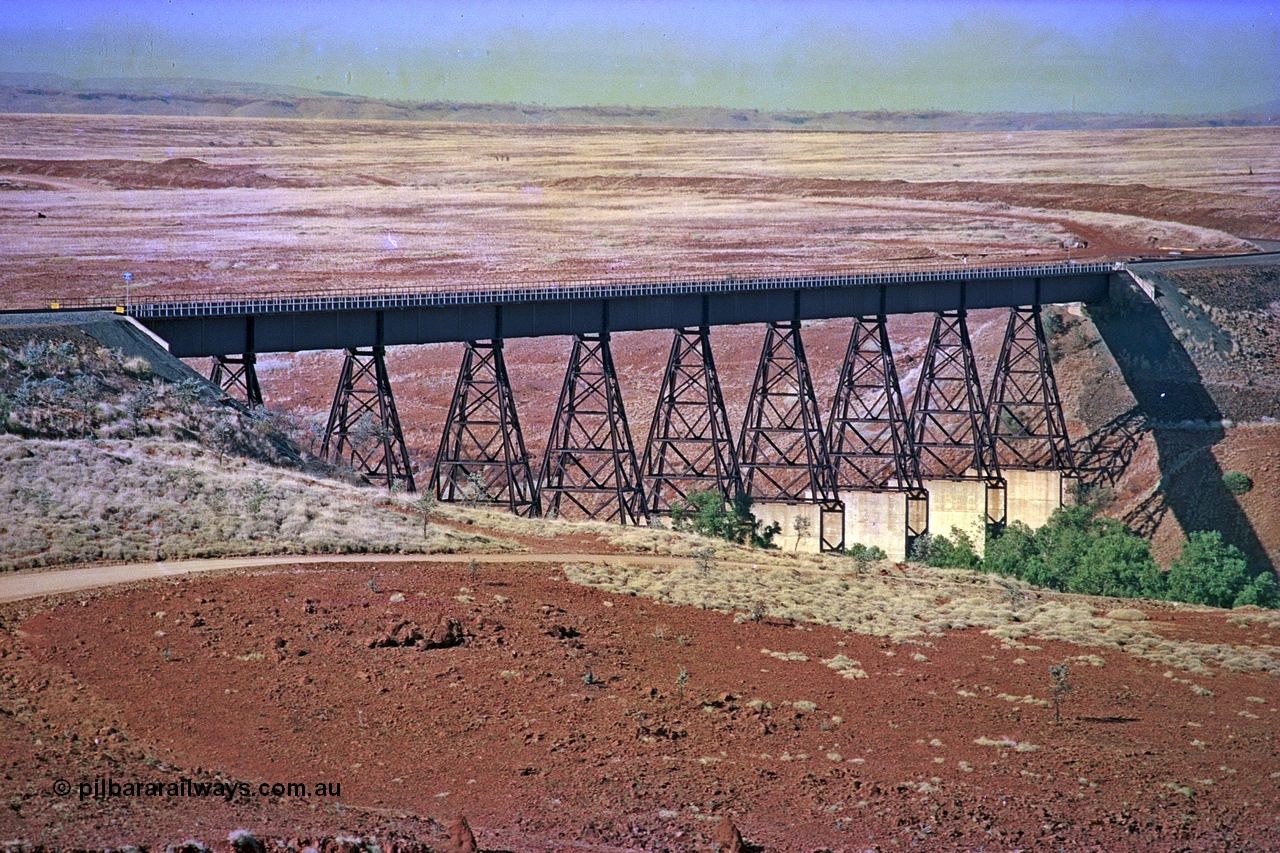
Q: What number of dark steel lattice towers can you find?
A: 9